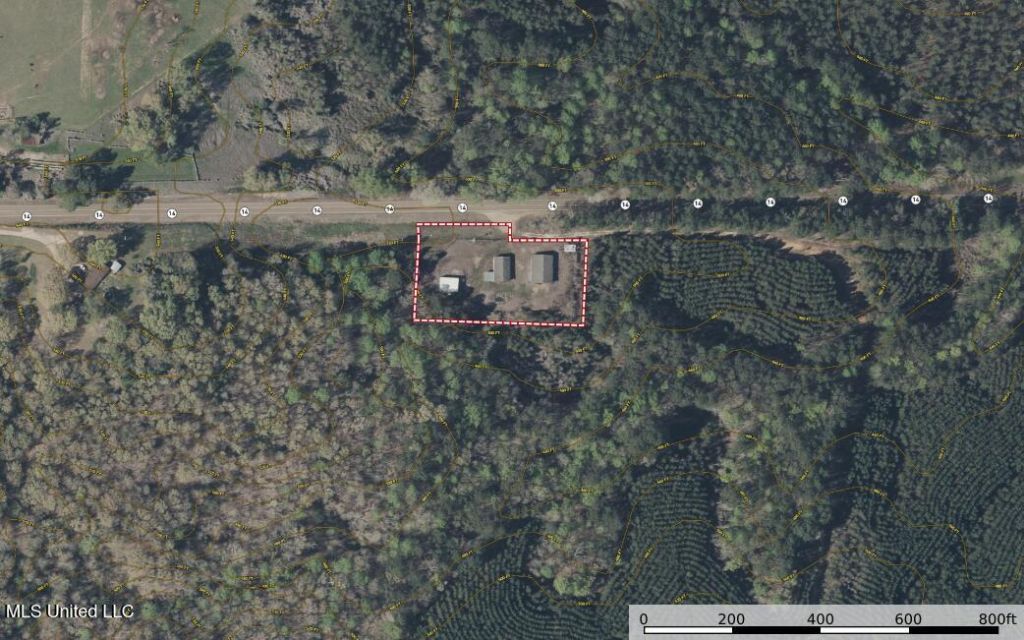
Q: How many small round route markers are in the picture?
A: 14